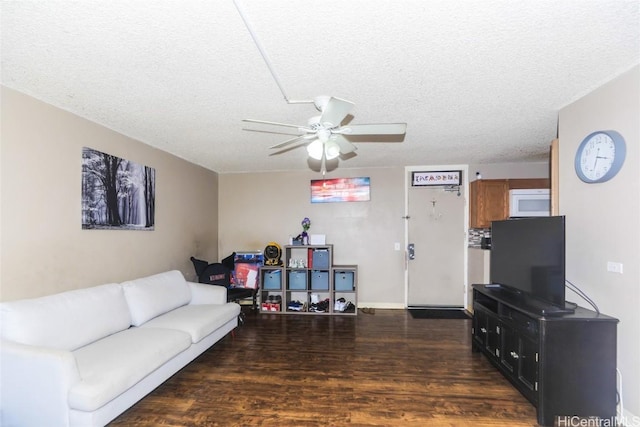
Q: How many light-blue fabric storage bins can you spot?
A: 5